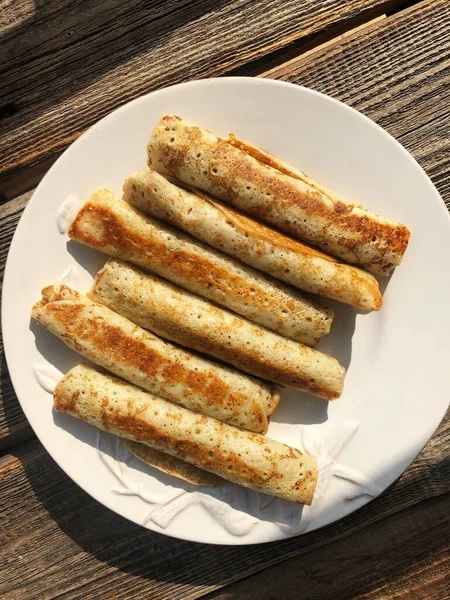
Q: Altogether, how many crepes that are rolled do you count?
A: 6